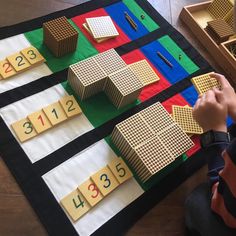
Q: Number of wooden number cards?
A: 11